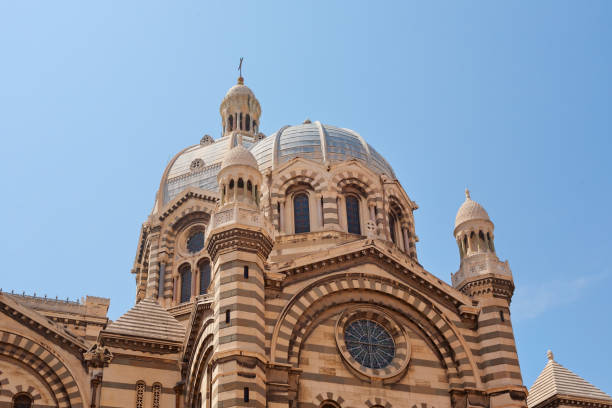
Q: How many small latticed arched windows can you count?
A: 2